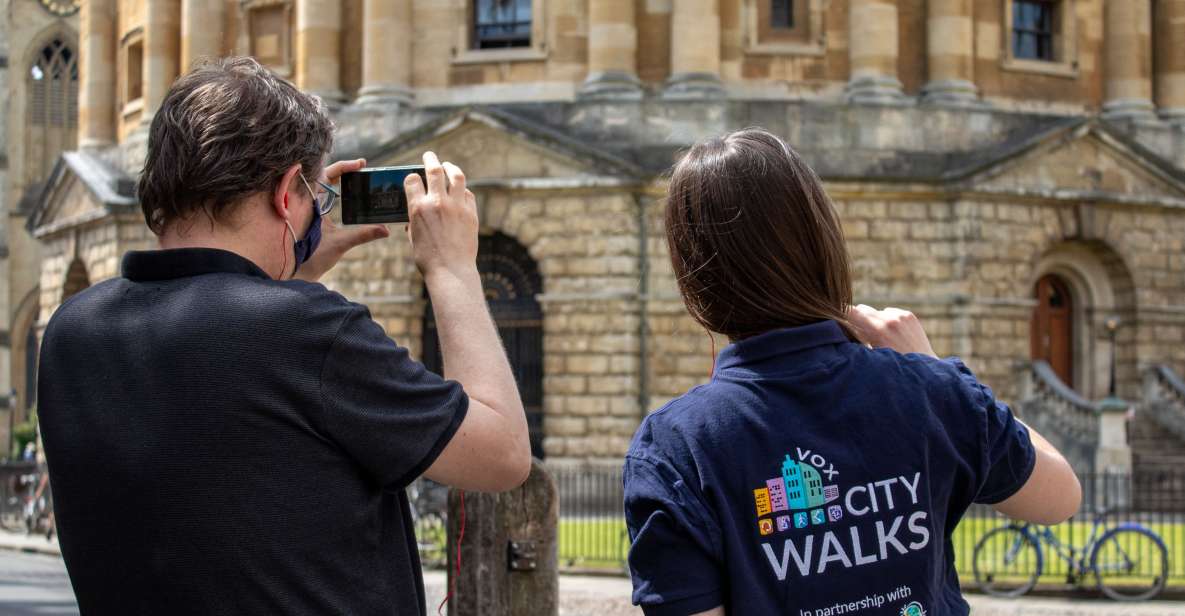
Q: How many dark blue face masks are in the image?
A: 1